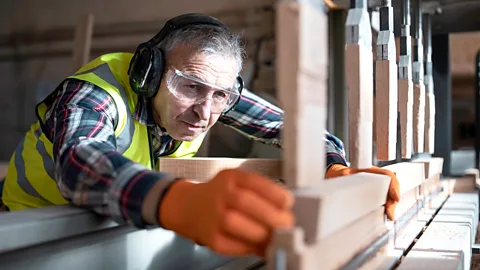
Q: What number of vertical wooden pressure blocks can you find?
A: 6